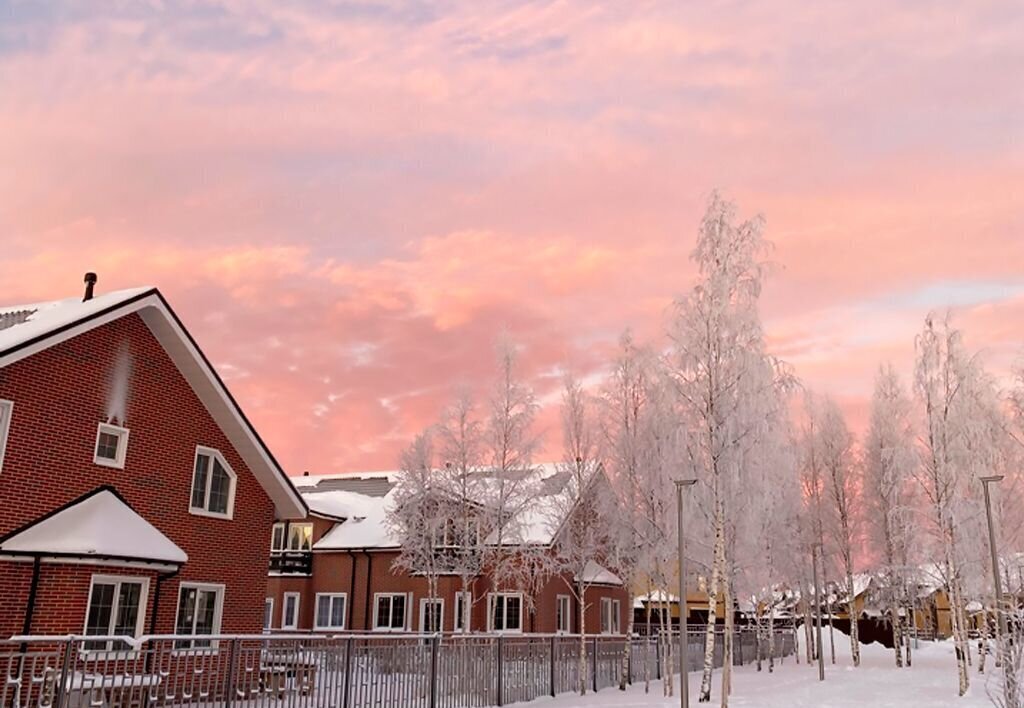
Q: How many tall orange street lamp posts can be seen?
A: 0